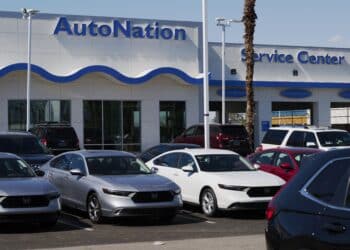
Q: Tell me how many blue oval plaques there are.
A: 3